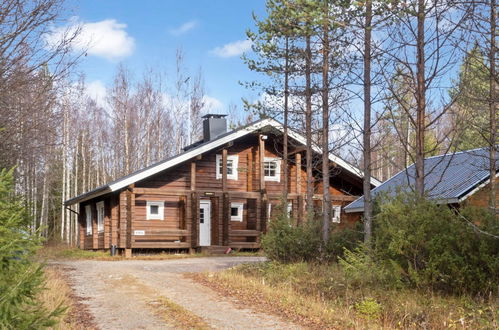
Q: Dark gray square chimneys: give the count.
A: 1